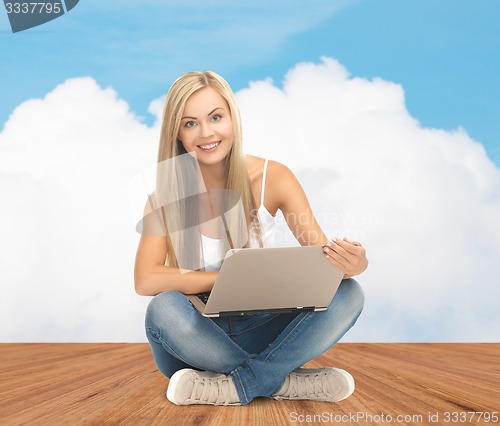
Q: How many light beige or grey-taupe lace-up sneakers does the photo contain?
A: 2